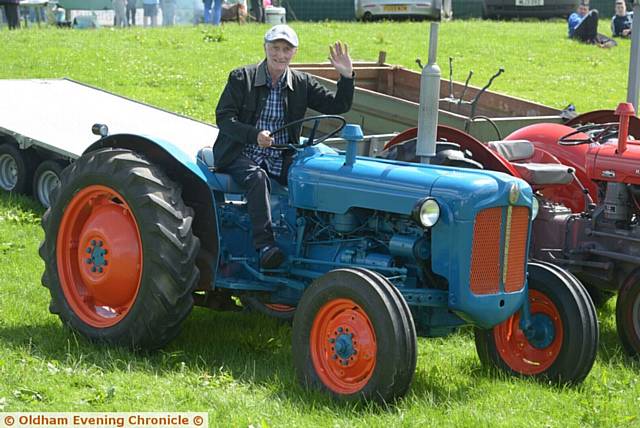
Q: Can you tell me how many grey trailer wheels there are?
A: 2